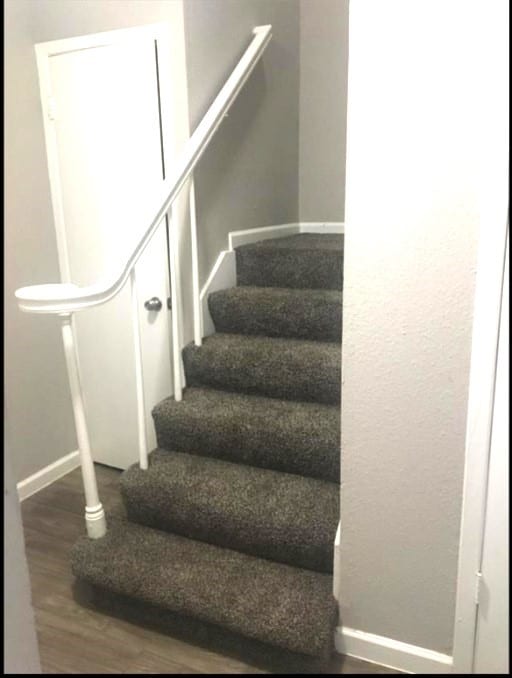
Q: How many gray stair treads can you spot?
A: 6